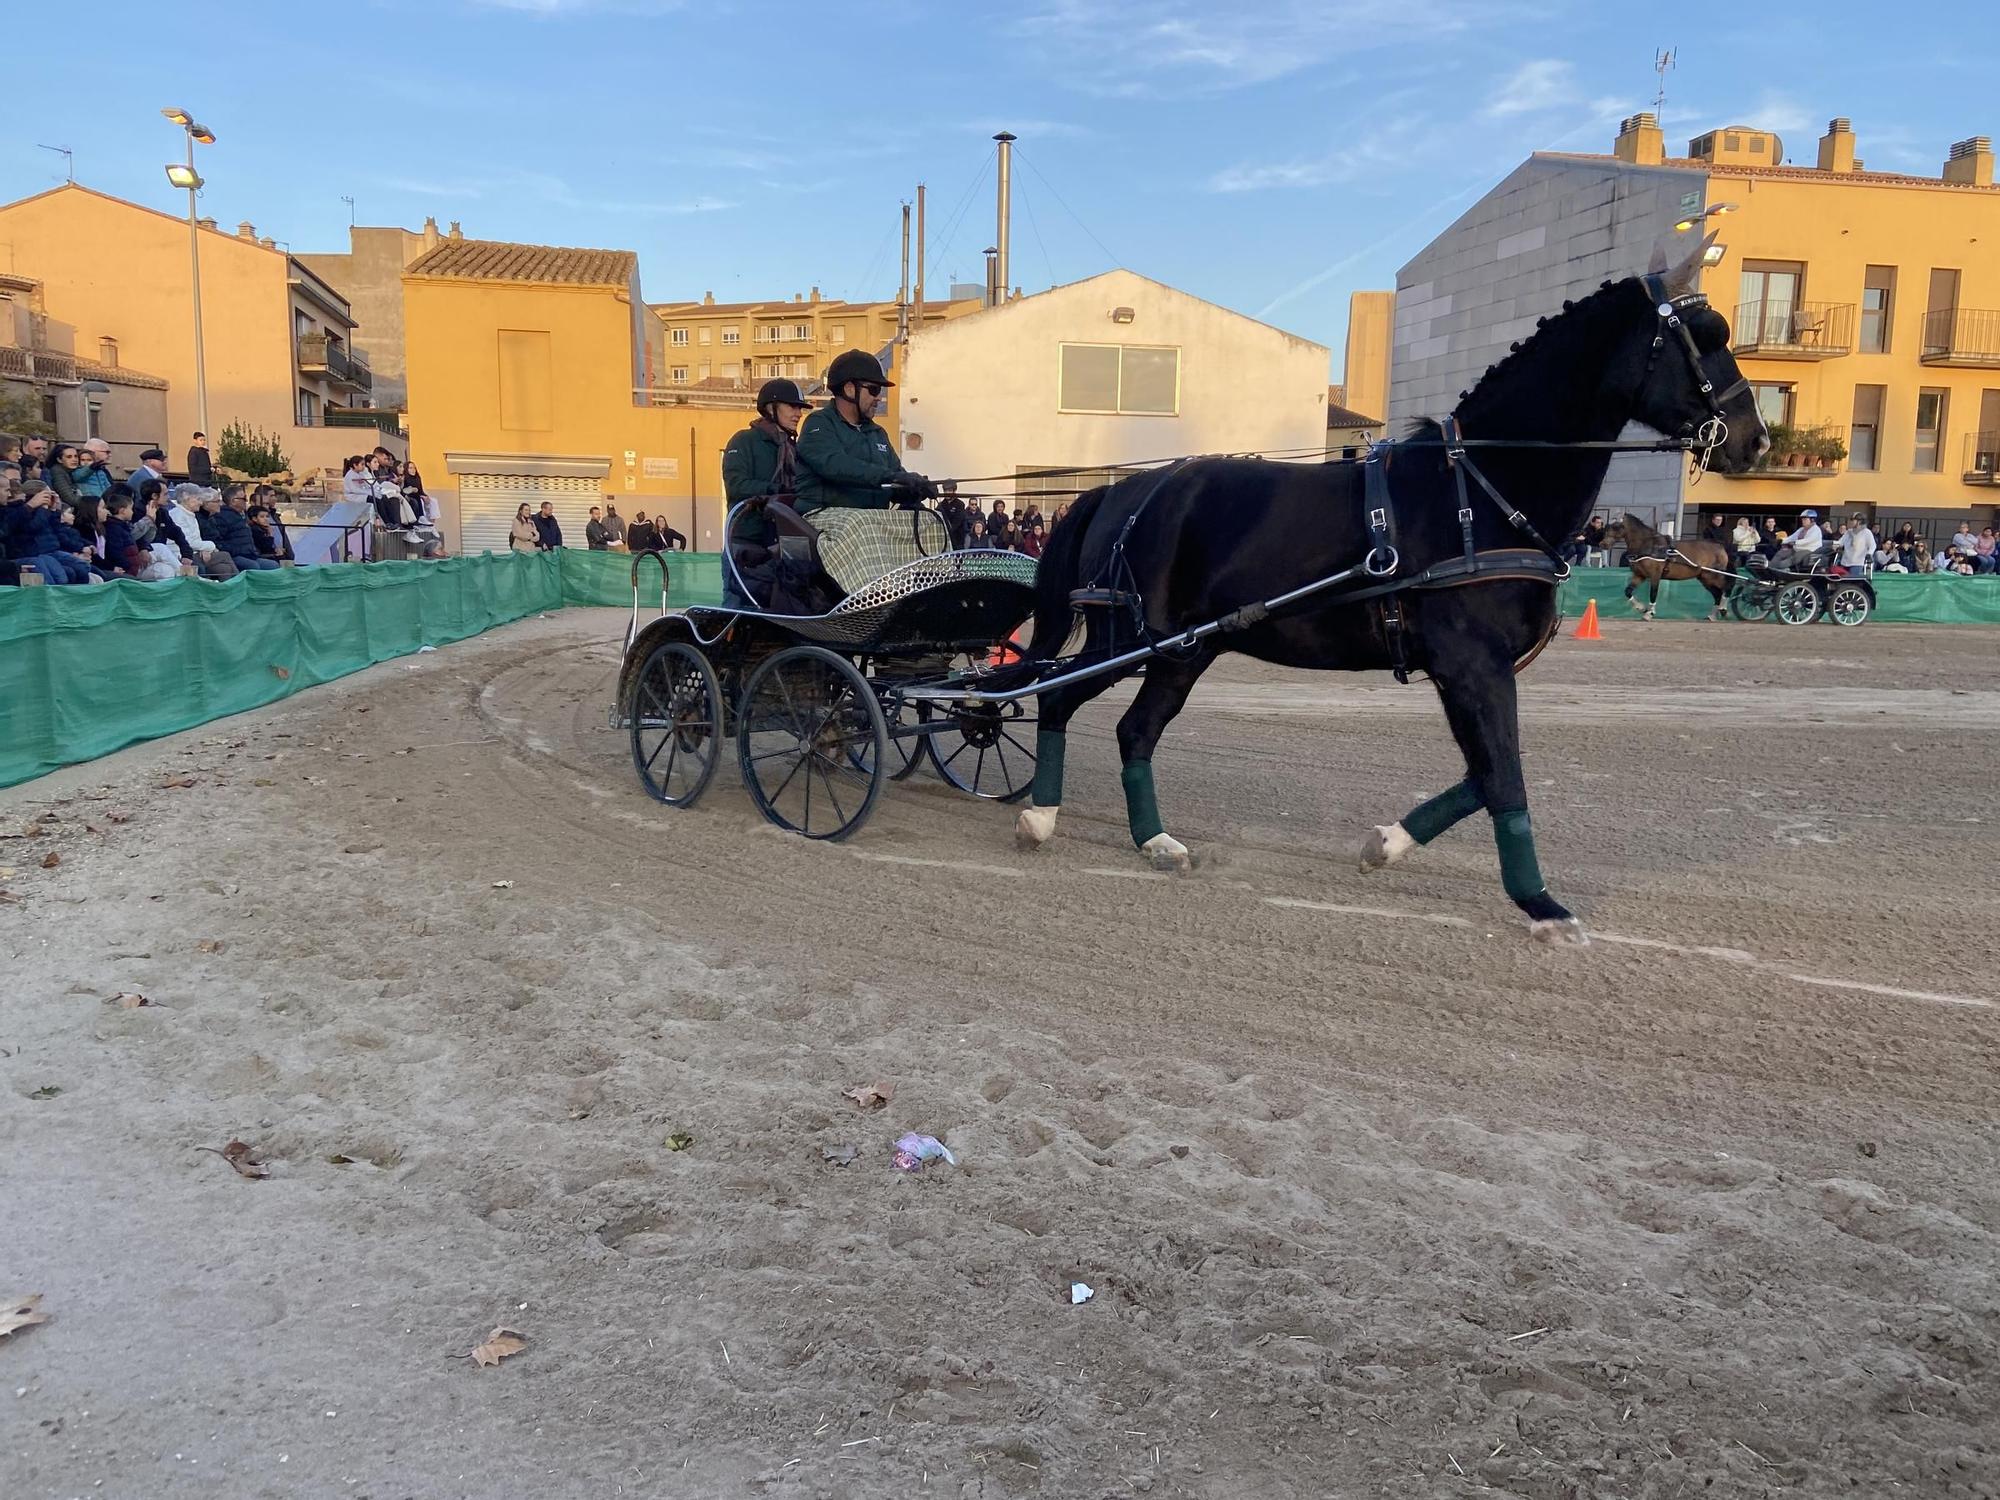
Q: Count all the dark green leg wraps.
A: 4